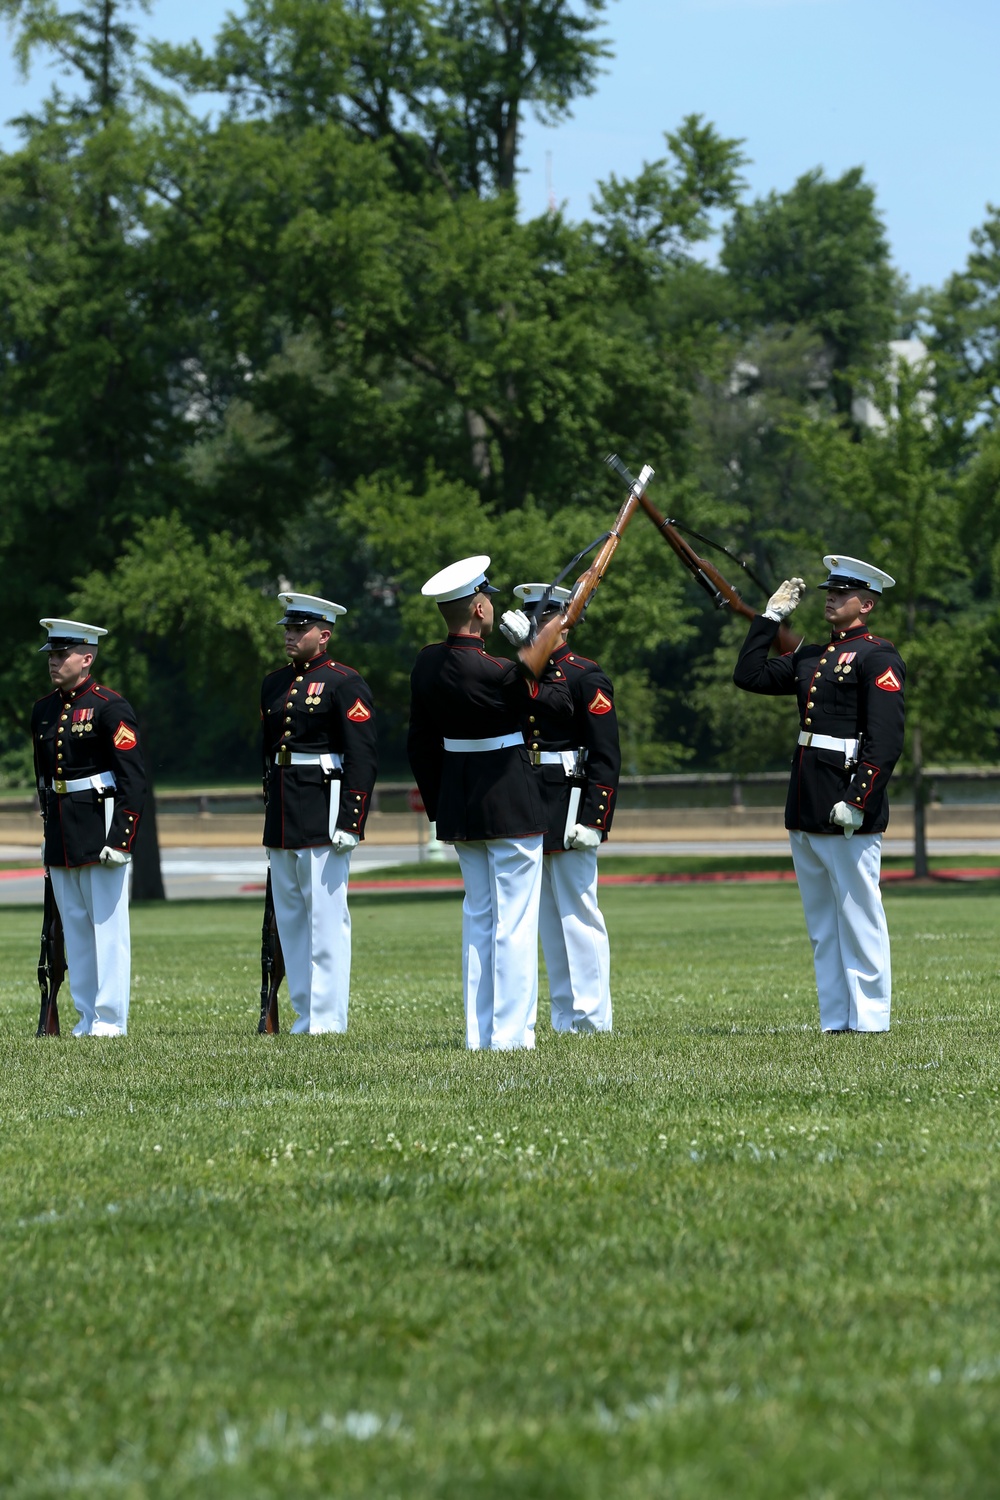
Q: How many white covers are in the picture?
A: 5